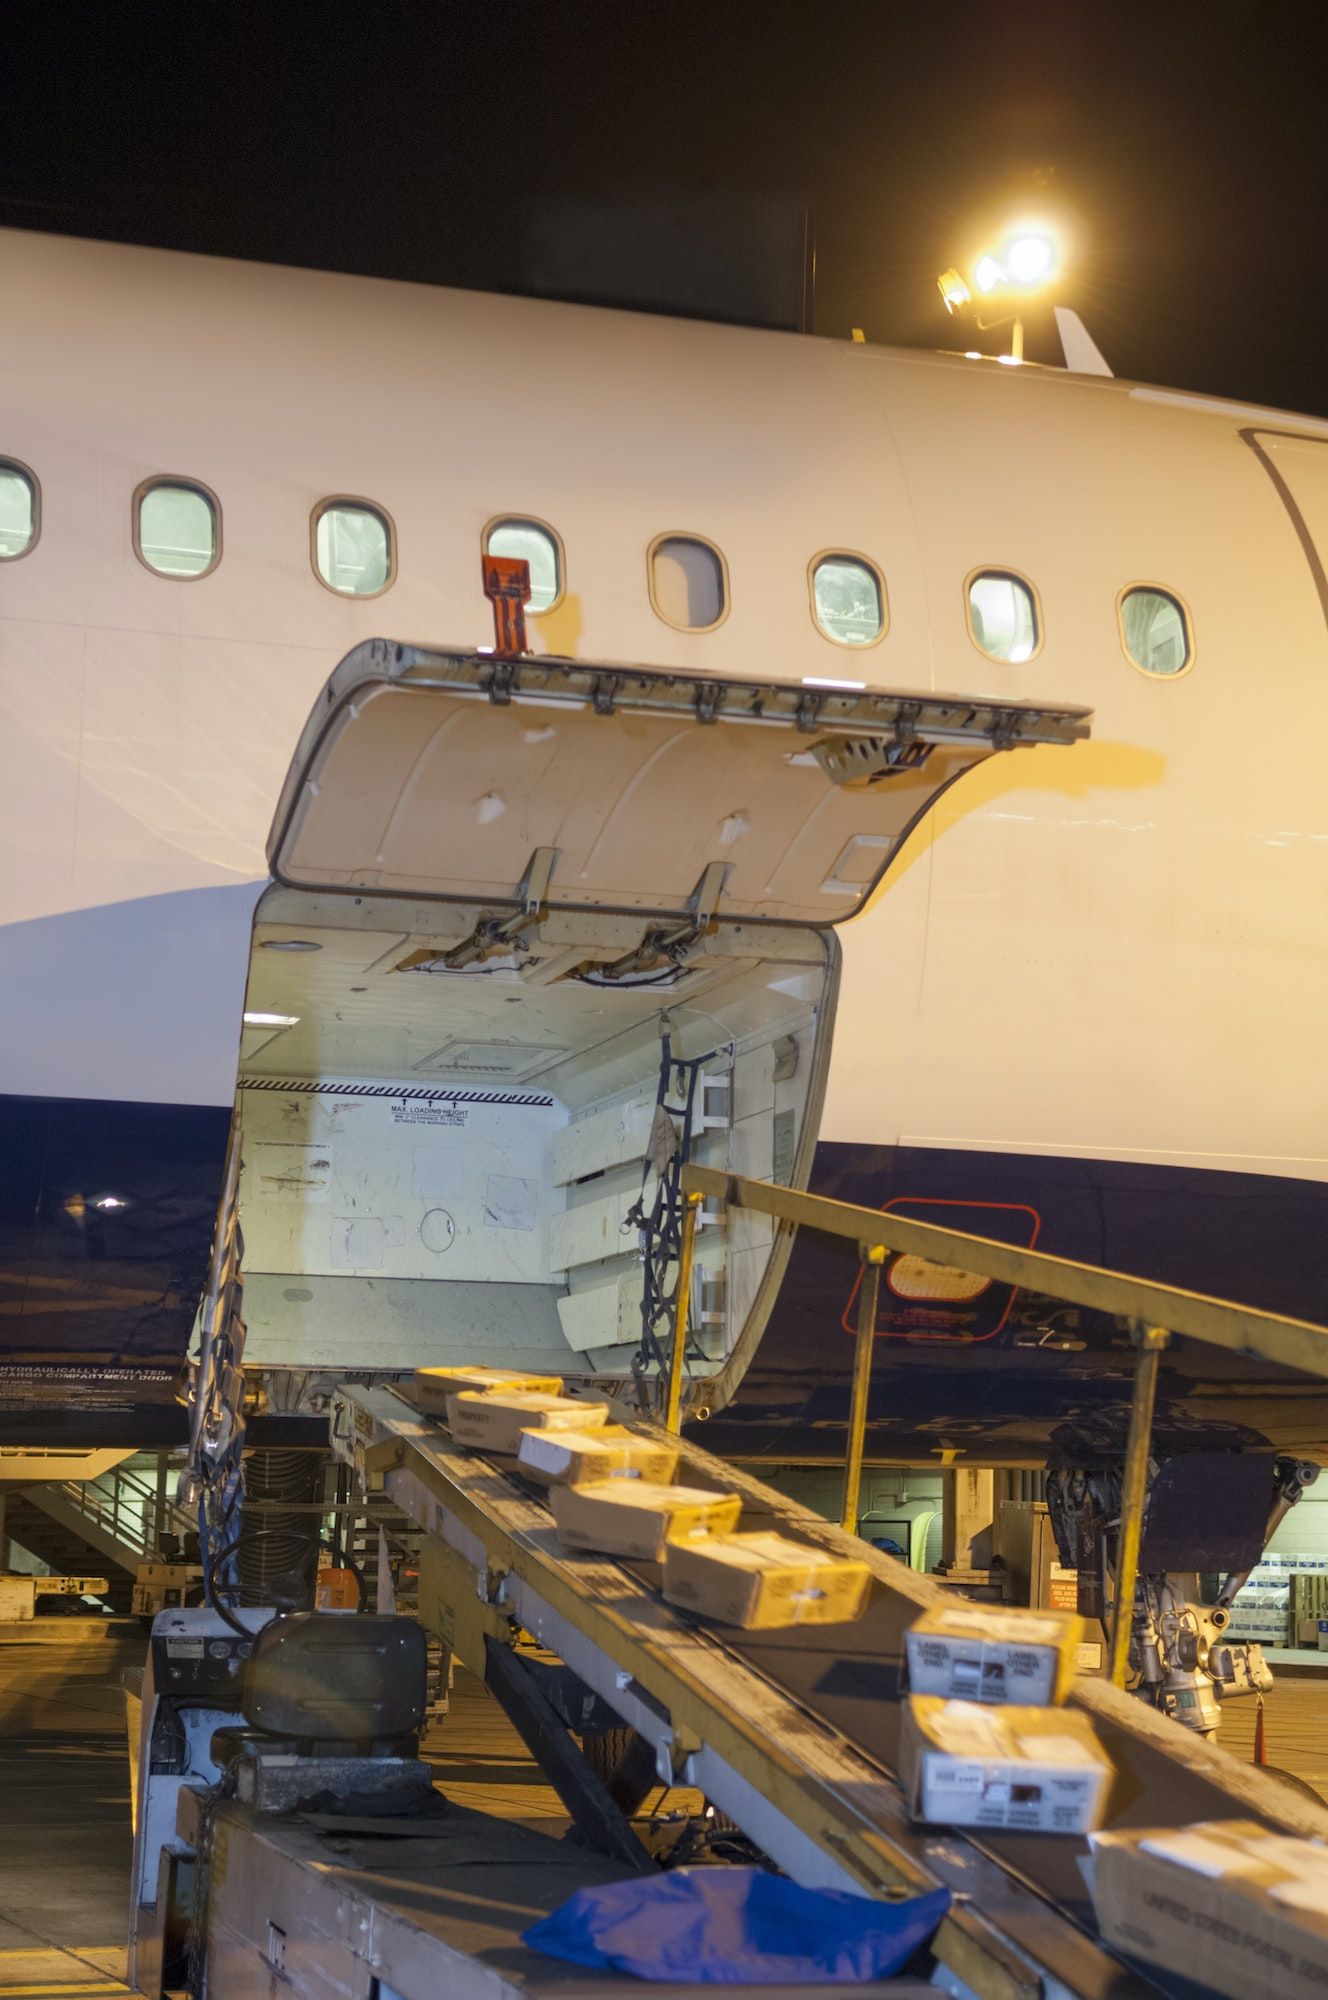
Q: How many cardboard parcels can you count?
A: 8